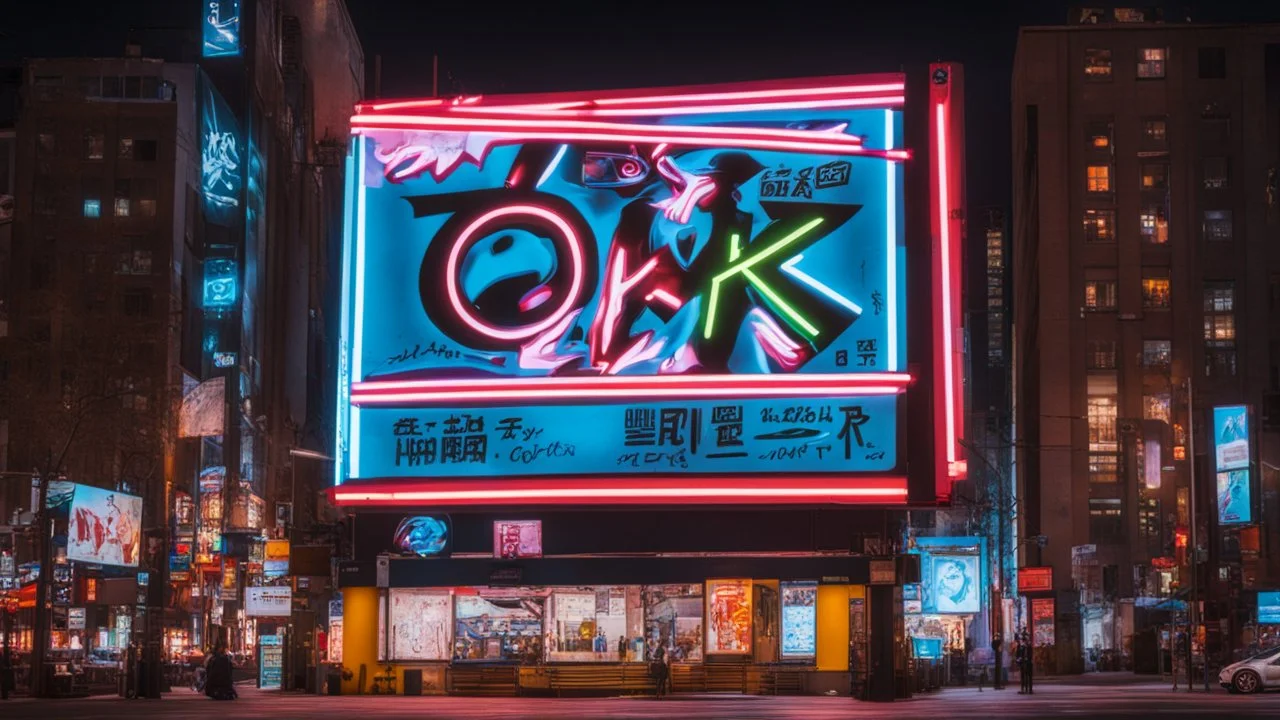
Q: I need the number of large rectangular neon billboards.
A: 1